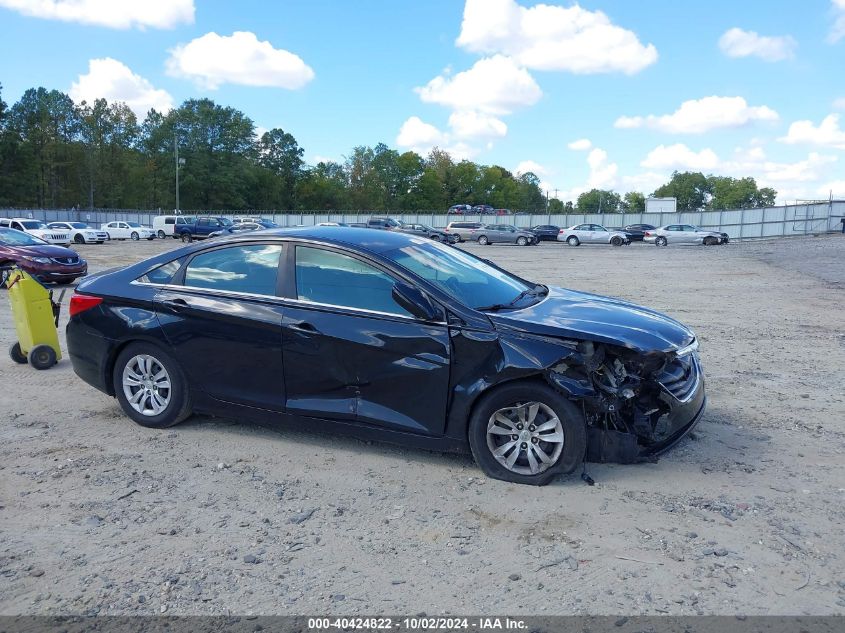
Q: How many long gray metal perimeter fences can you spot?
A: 1